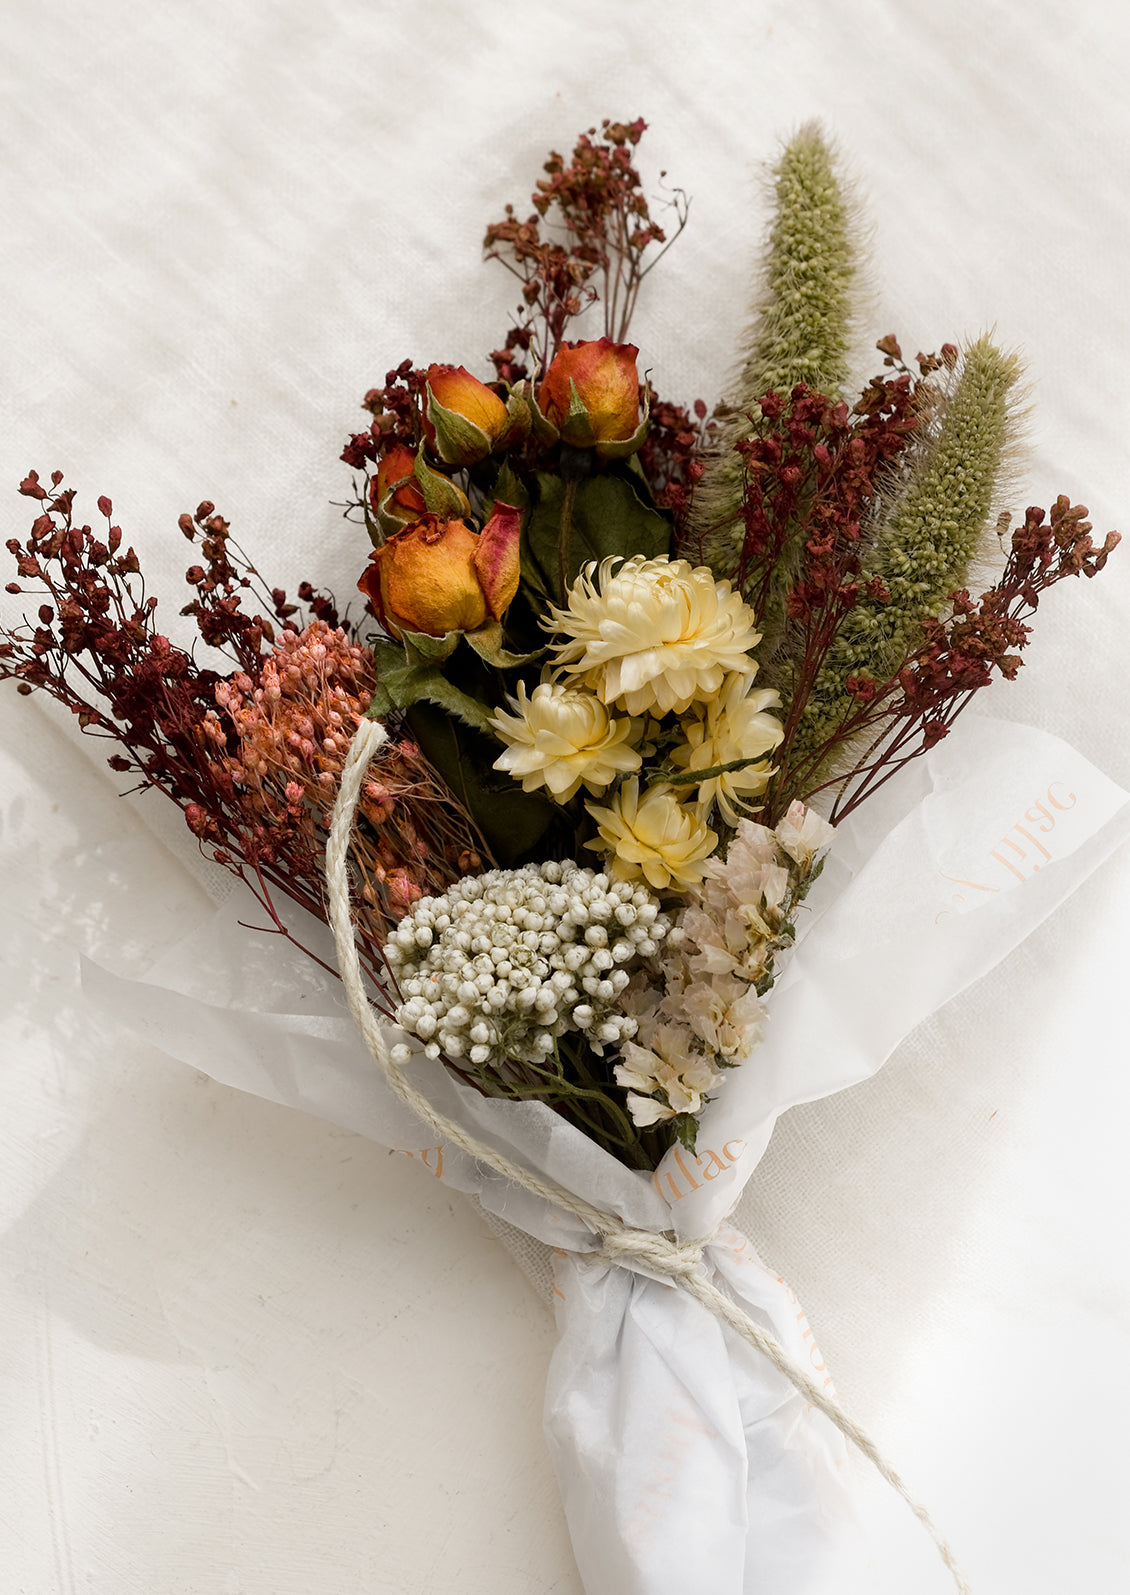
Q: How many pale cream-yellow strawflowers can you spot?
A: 4